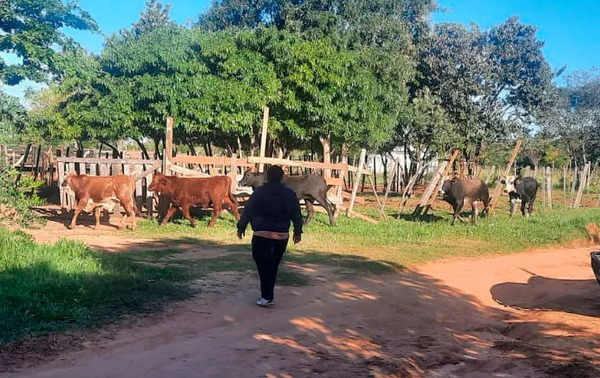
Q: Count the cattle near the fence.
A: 5